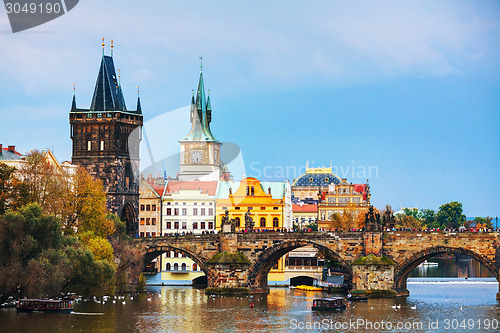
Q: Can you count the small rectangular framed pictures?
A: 0